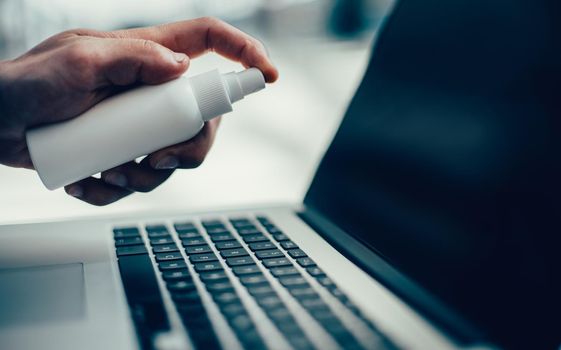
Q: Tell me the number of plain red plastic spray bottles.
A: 0